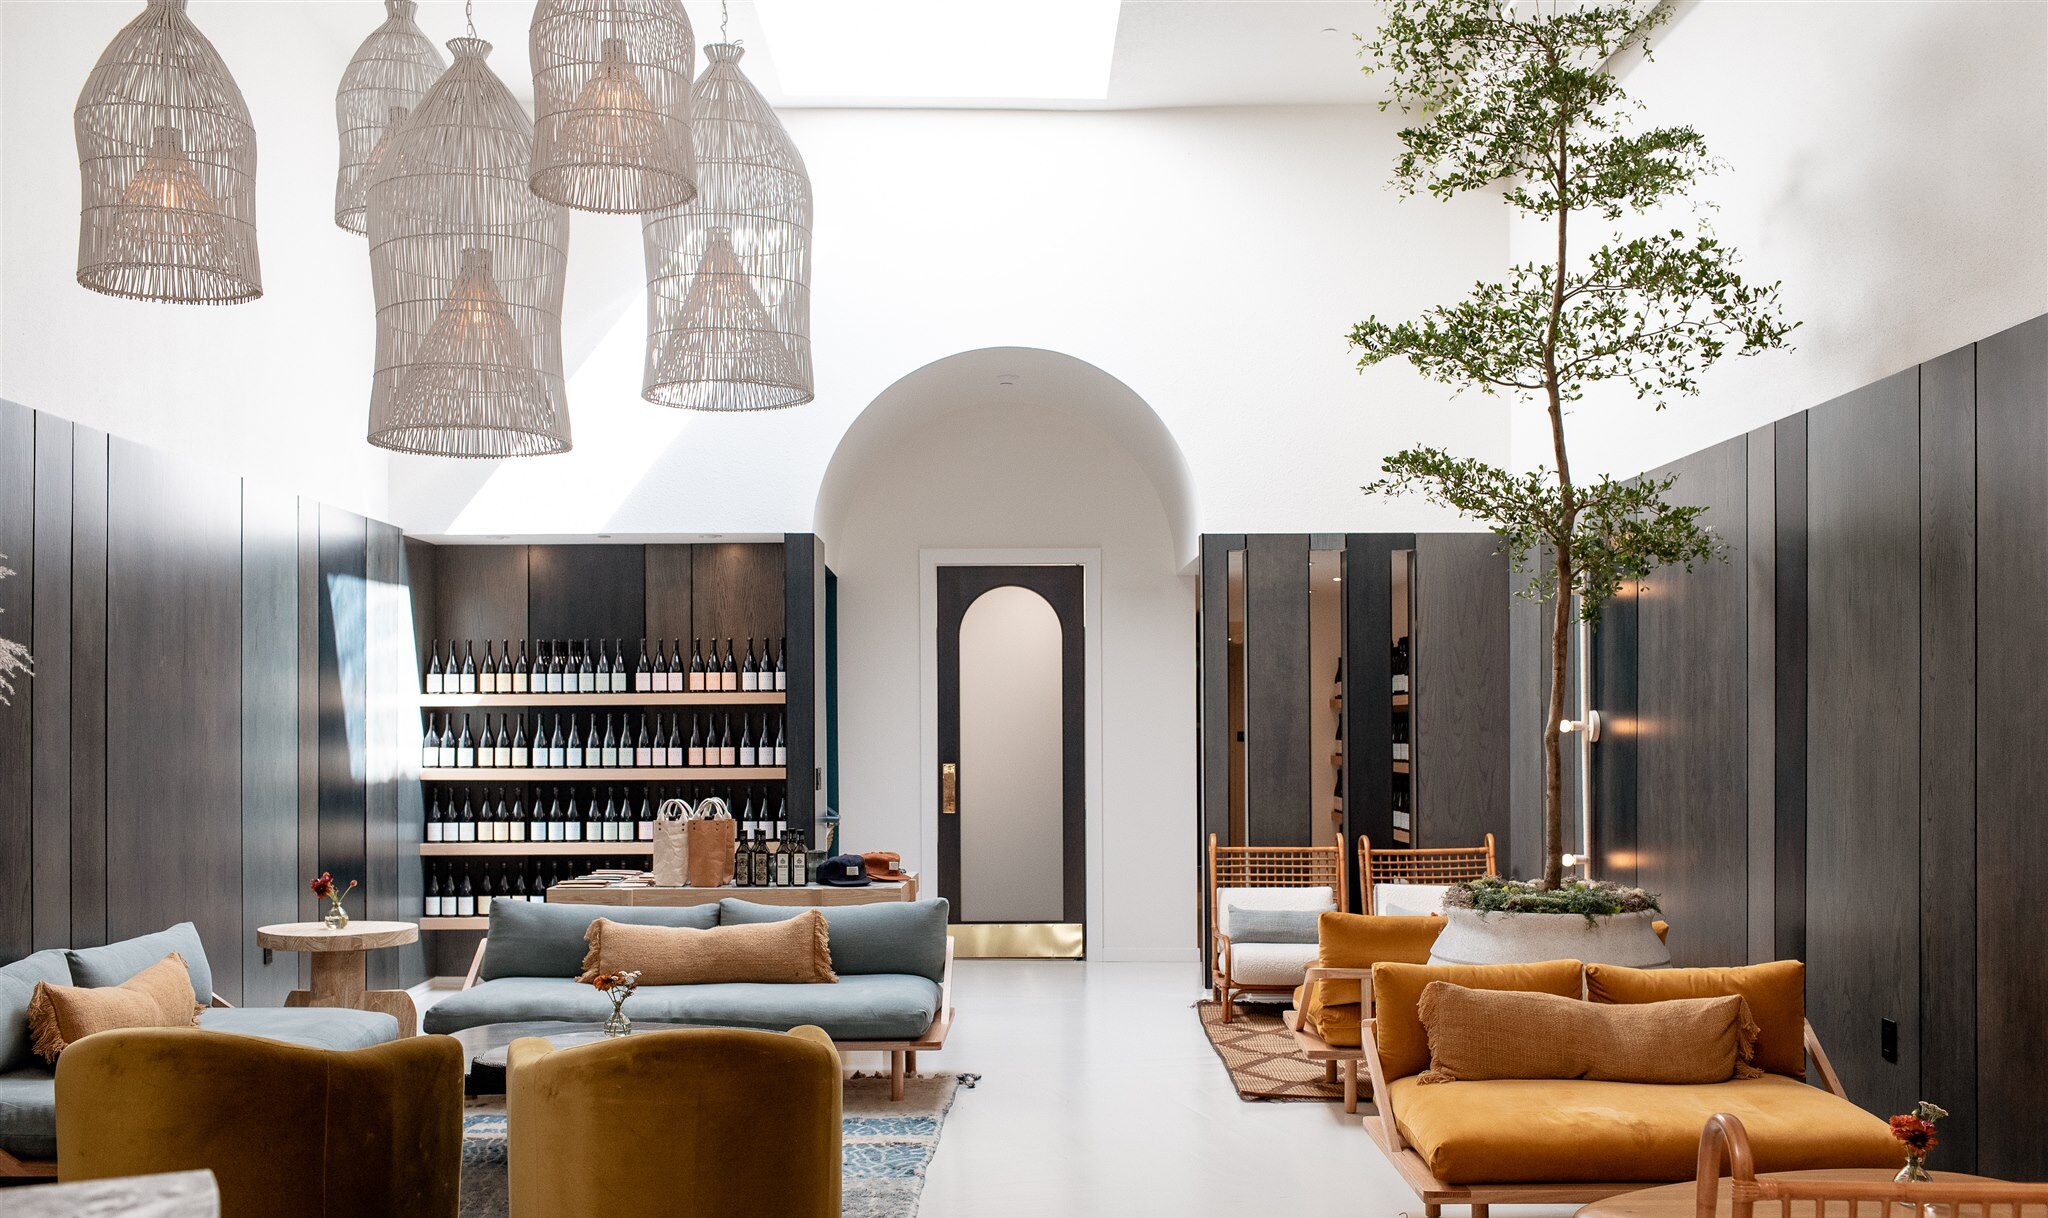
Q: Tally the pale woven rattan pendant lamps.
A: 5